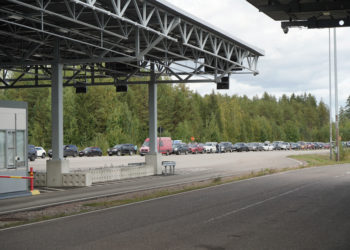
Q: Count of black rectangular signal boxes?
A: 3